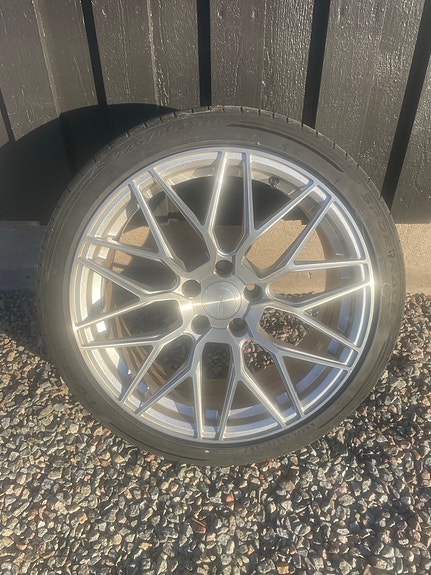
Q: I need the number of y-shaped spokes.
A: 10